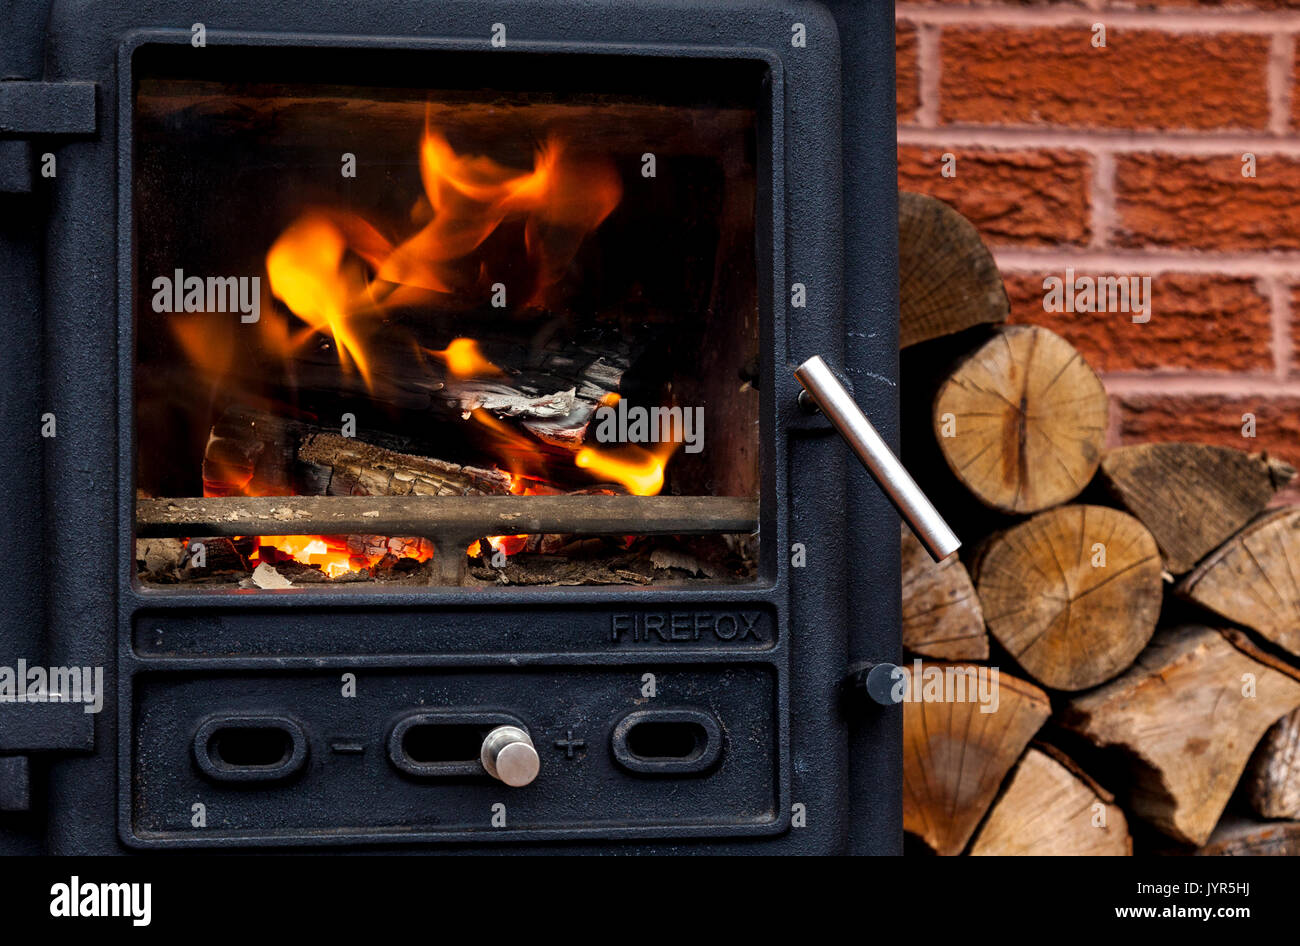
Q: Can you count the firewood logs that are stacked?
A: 11